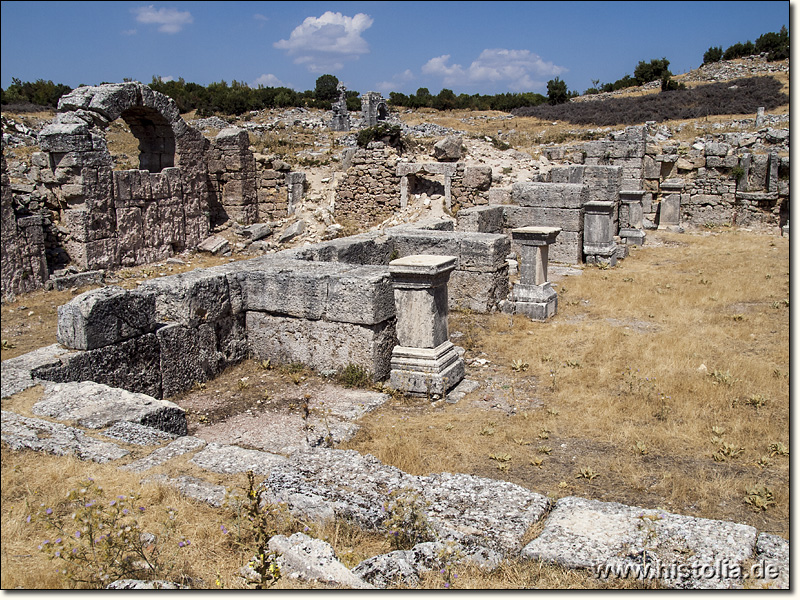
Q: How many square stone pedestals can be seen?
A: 5